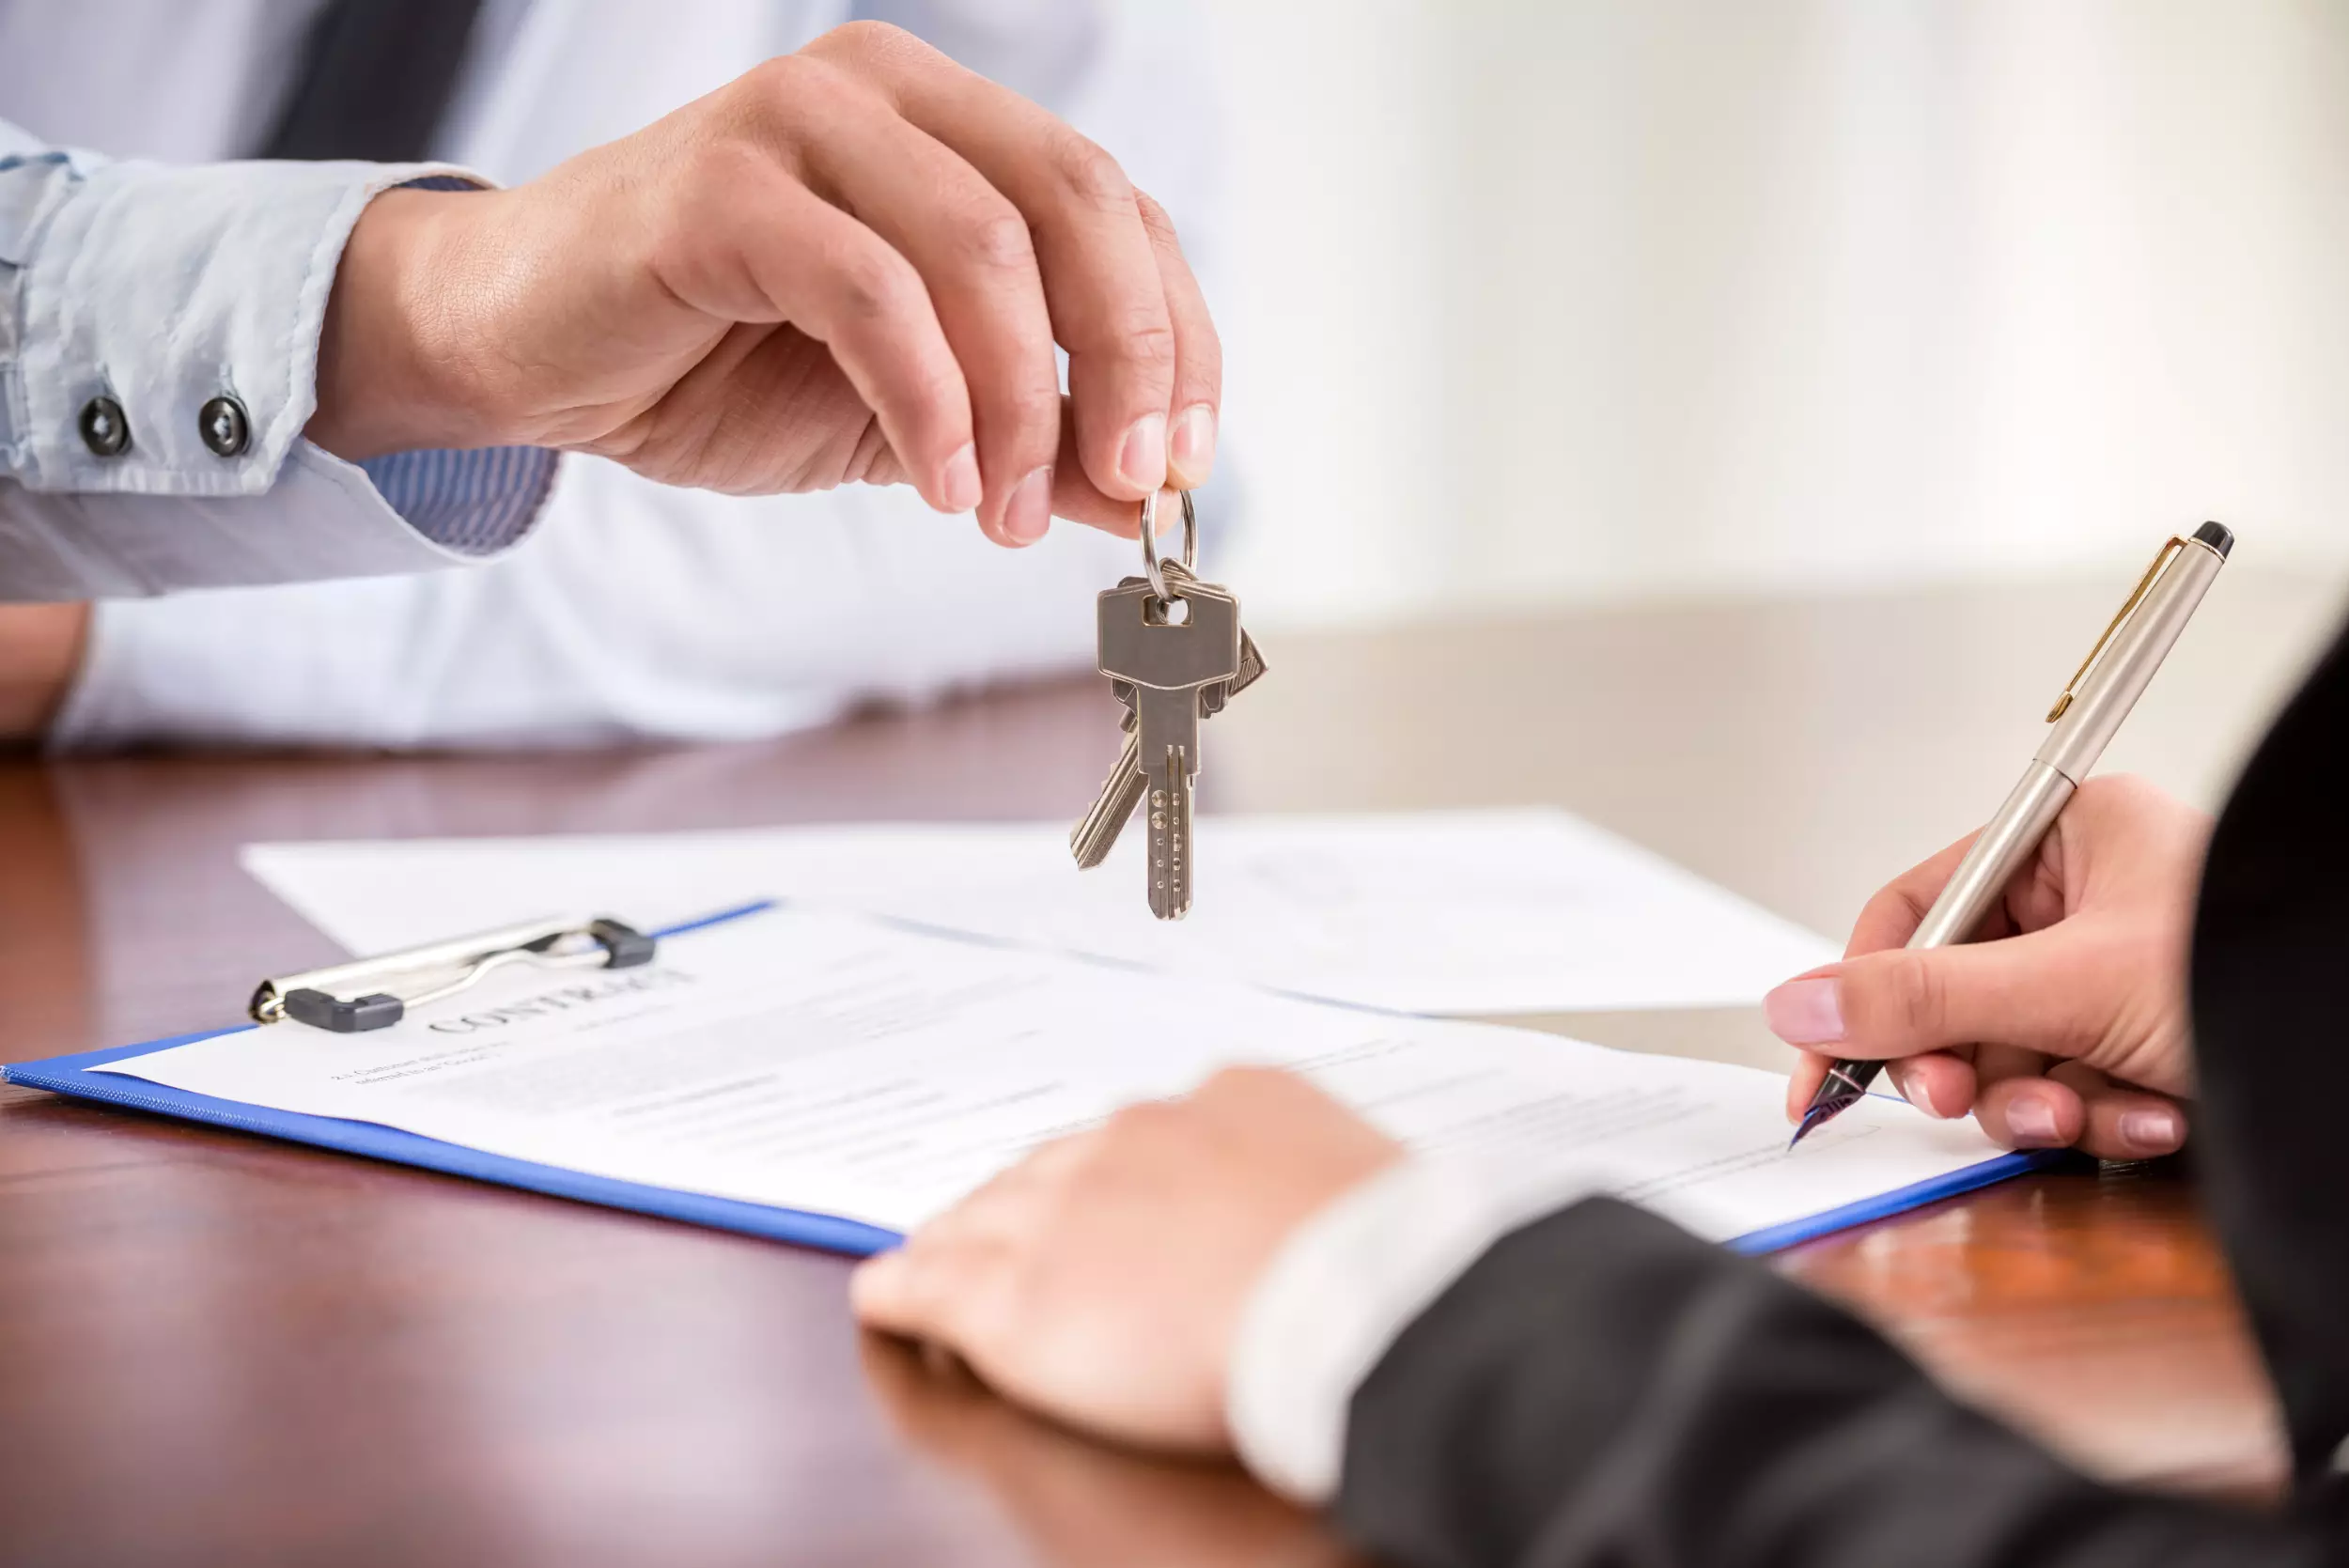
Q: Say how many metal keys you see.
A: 3